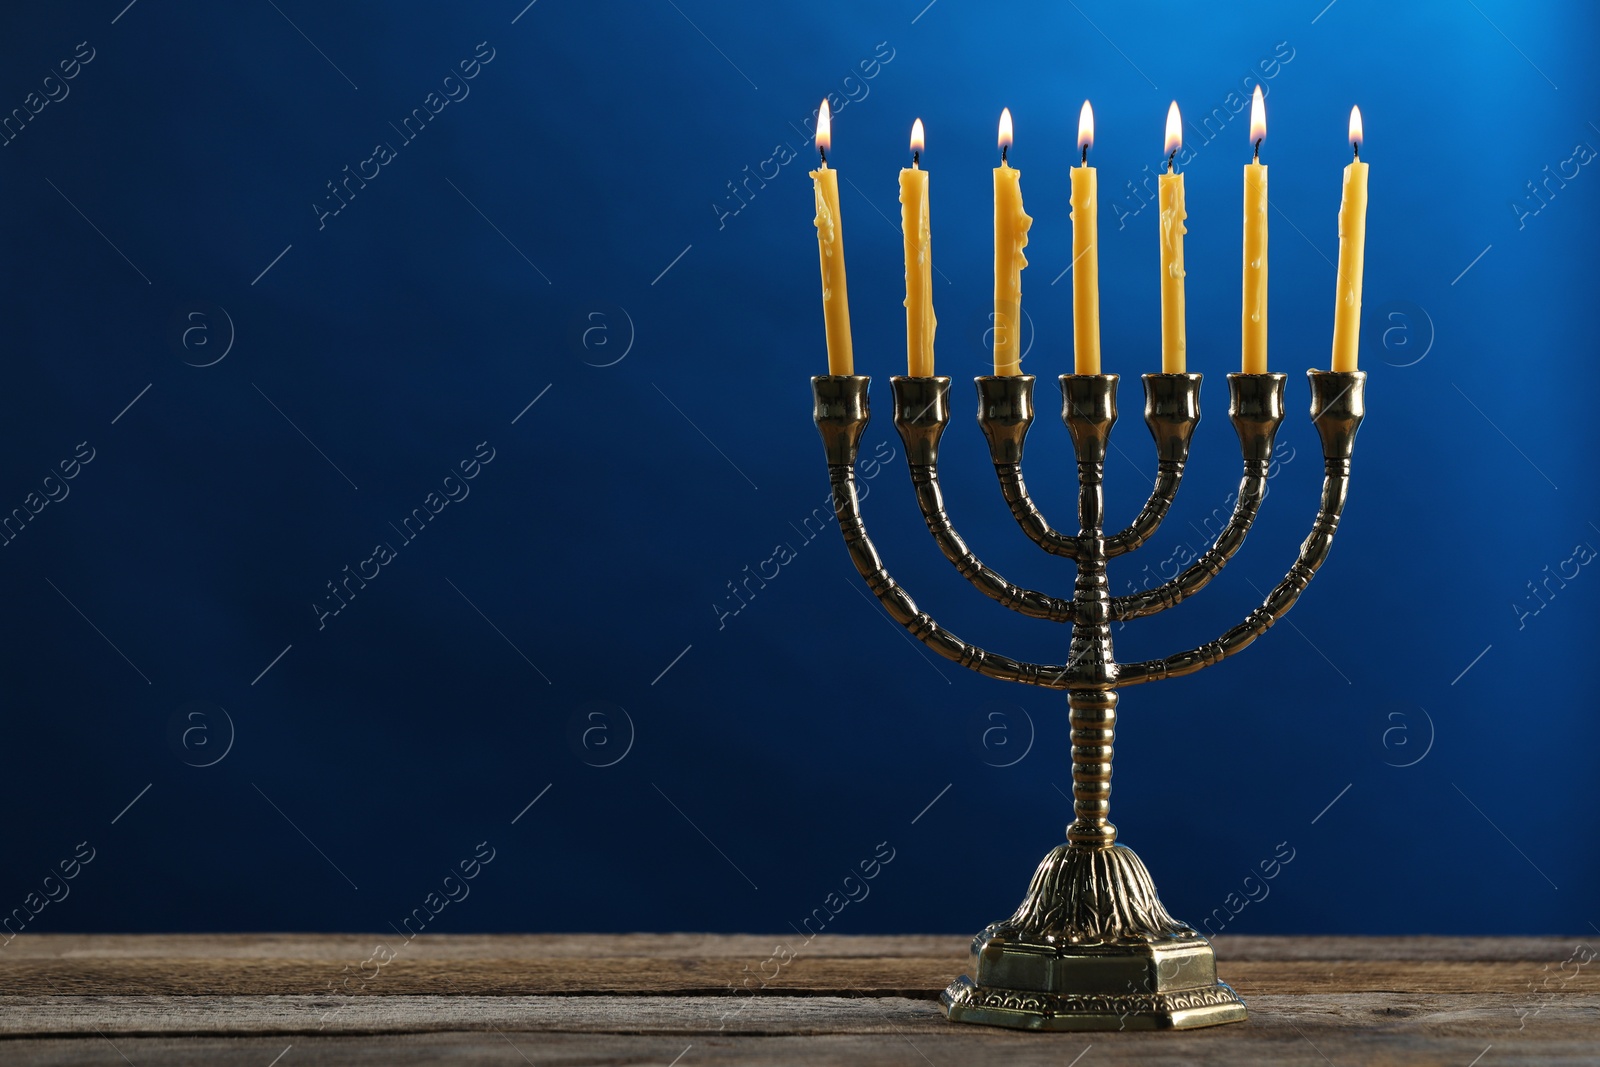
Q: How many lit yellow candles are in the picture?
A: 7